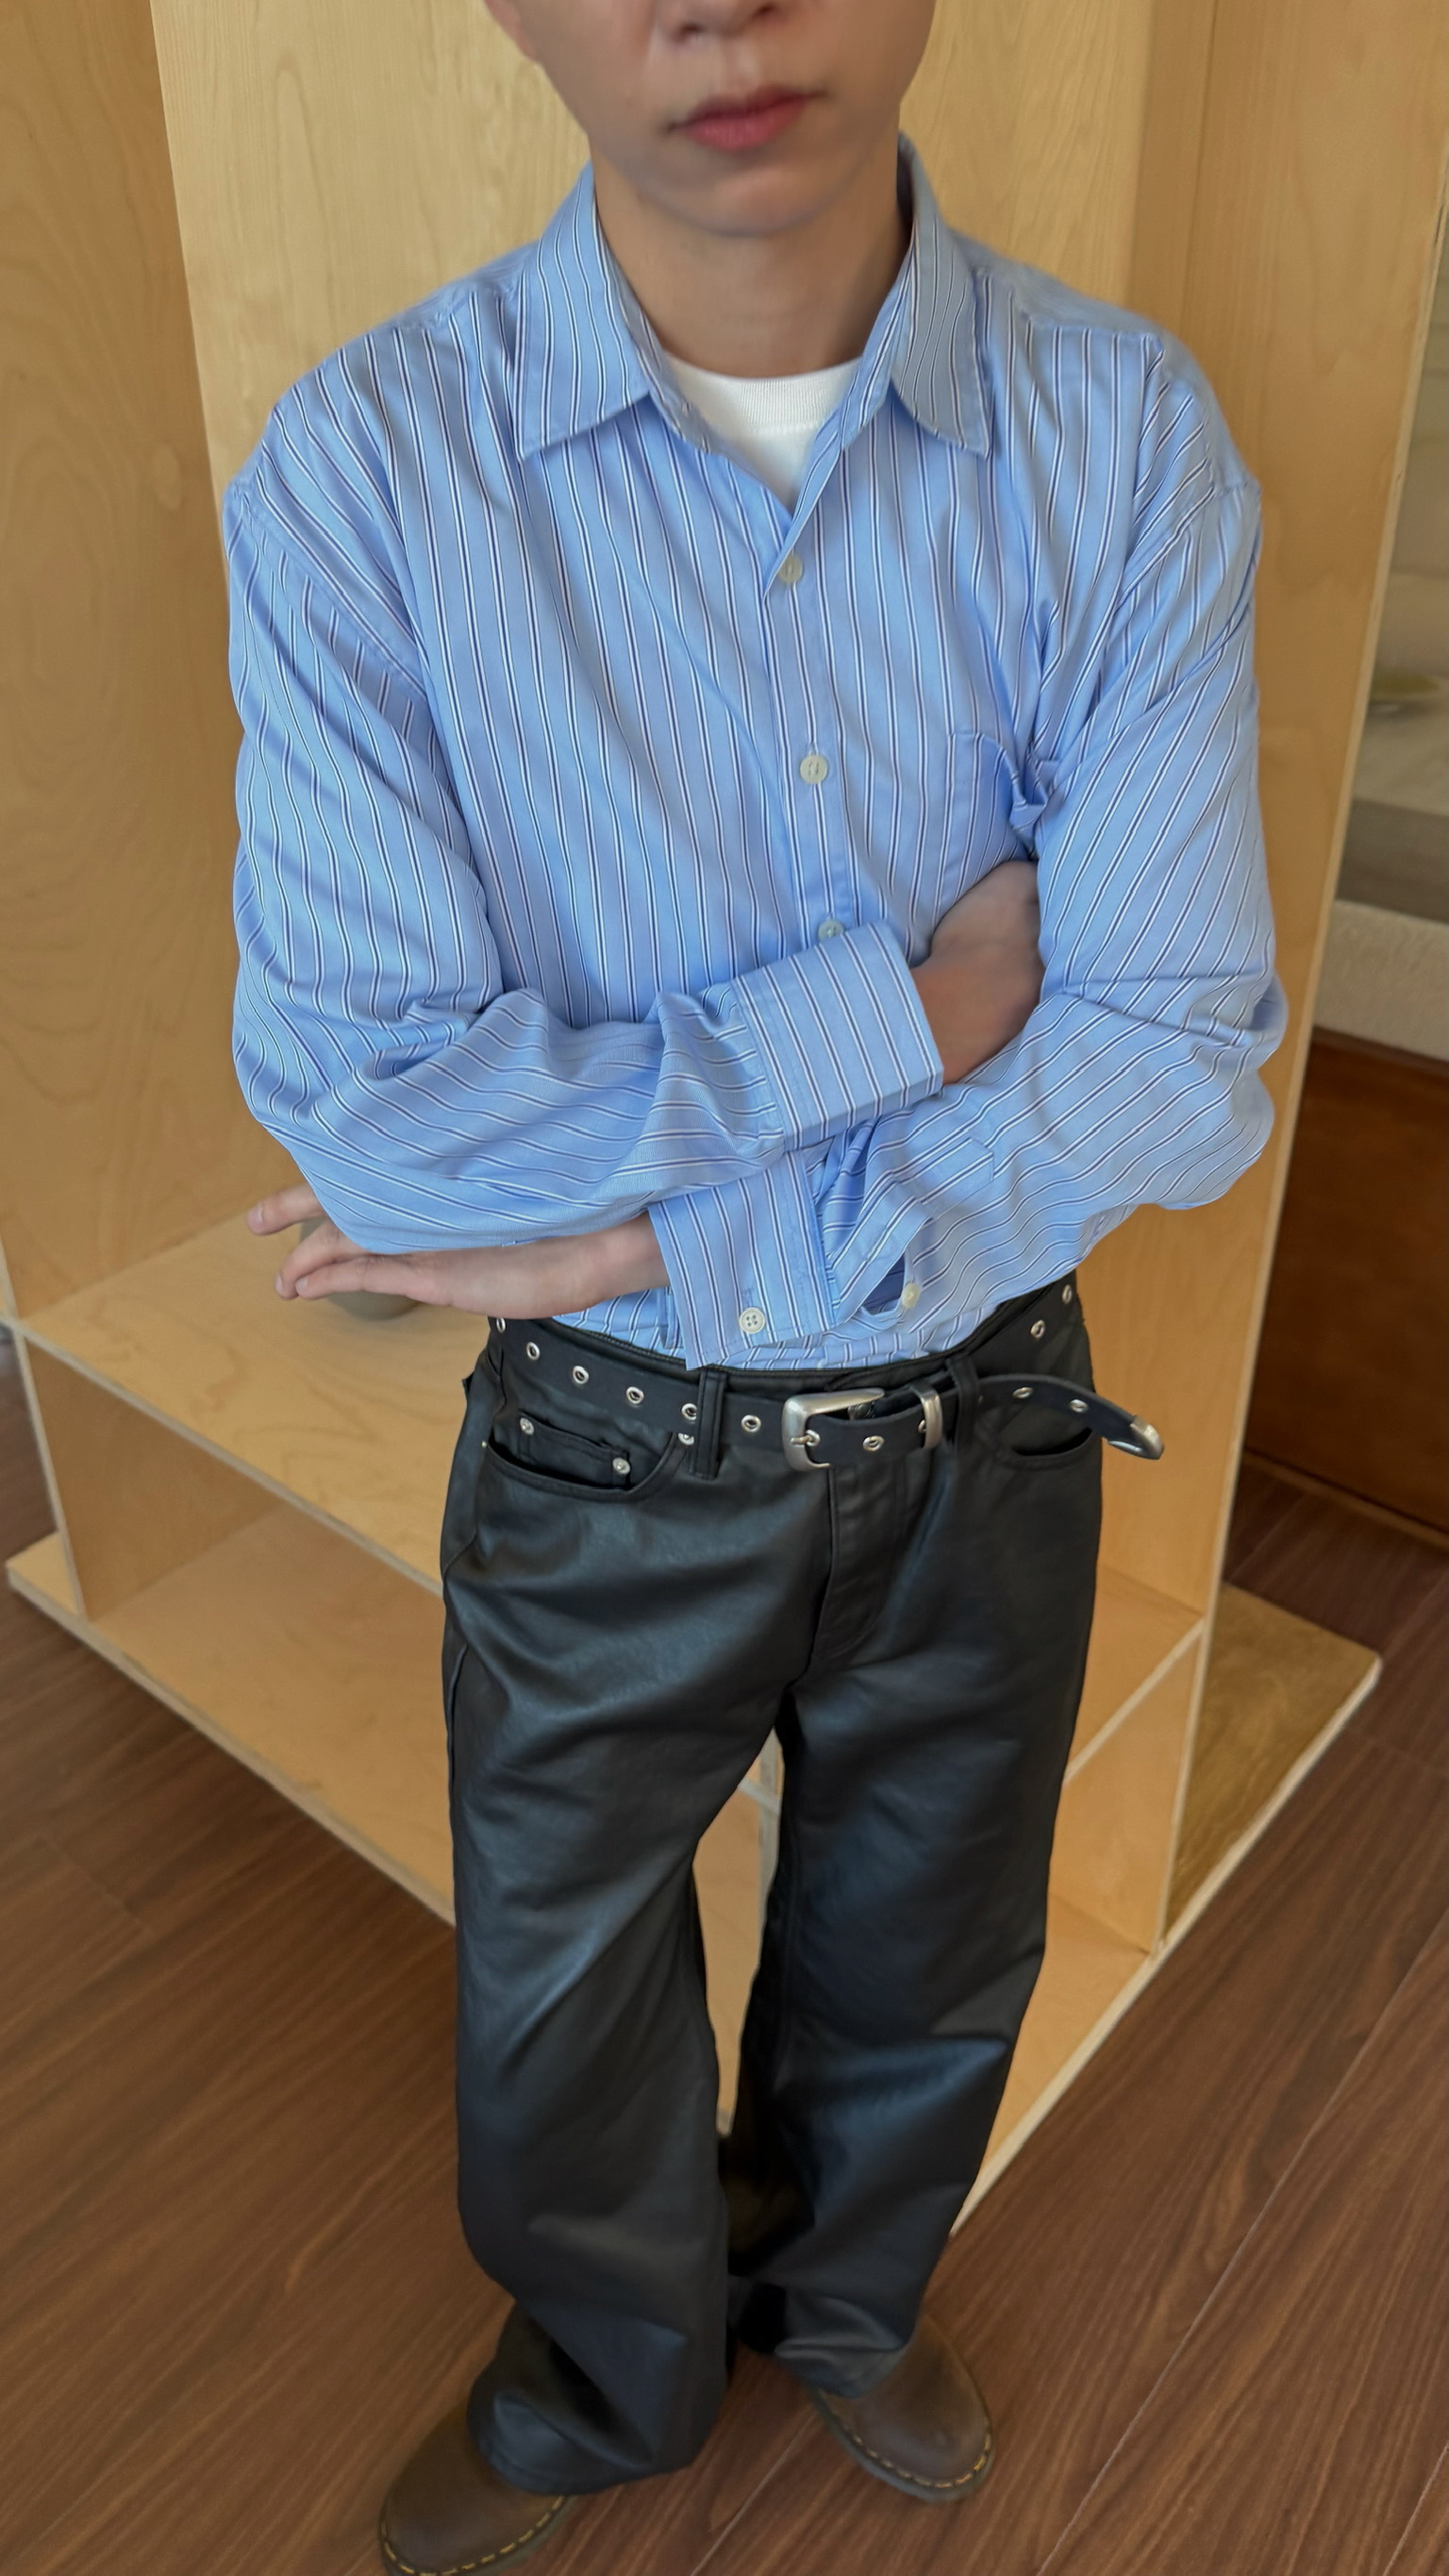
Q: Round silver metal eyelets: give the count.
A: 13